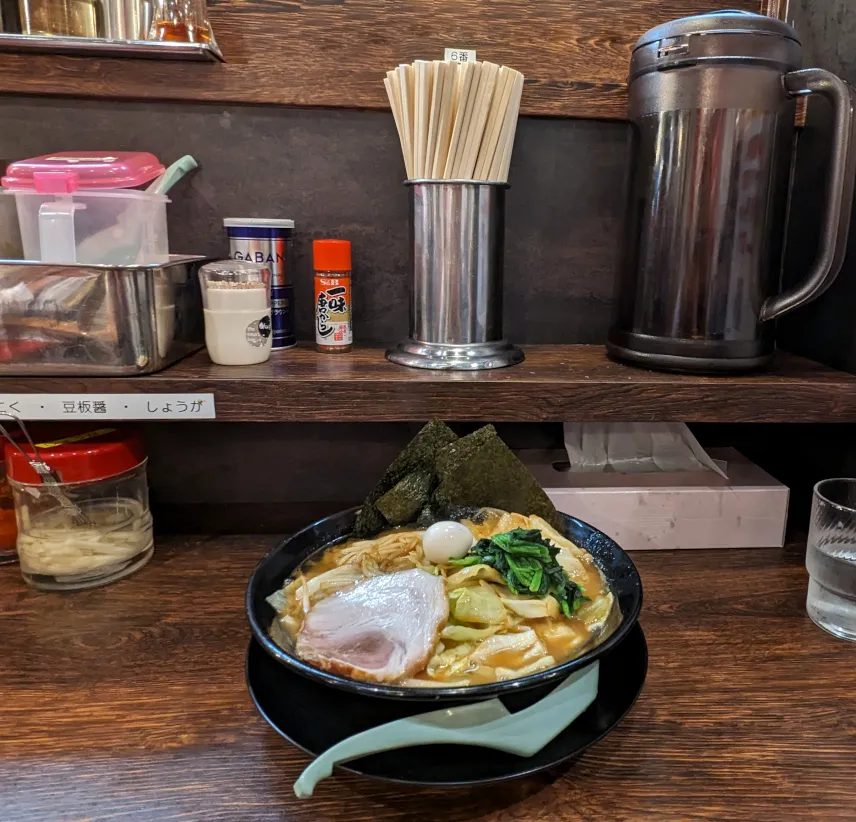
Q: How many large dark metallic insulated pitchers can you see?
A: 1